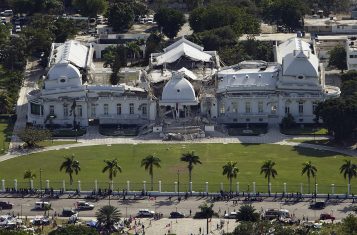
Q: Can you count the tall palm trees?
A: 8